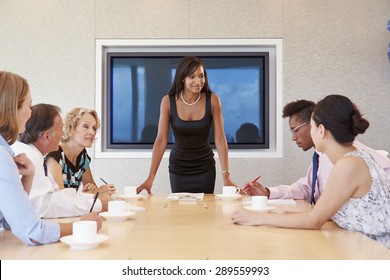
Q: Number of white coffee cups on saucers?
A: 5